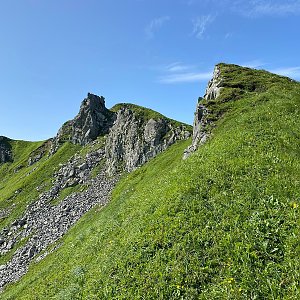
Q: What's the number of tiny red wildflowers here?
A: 0